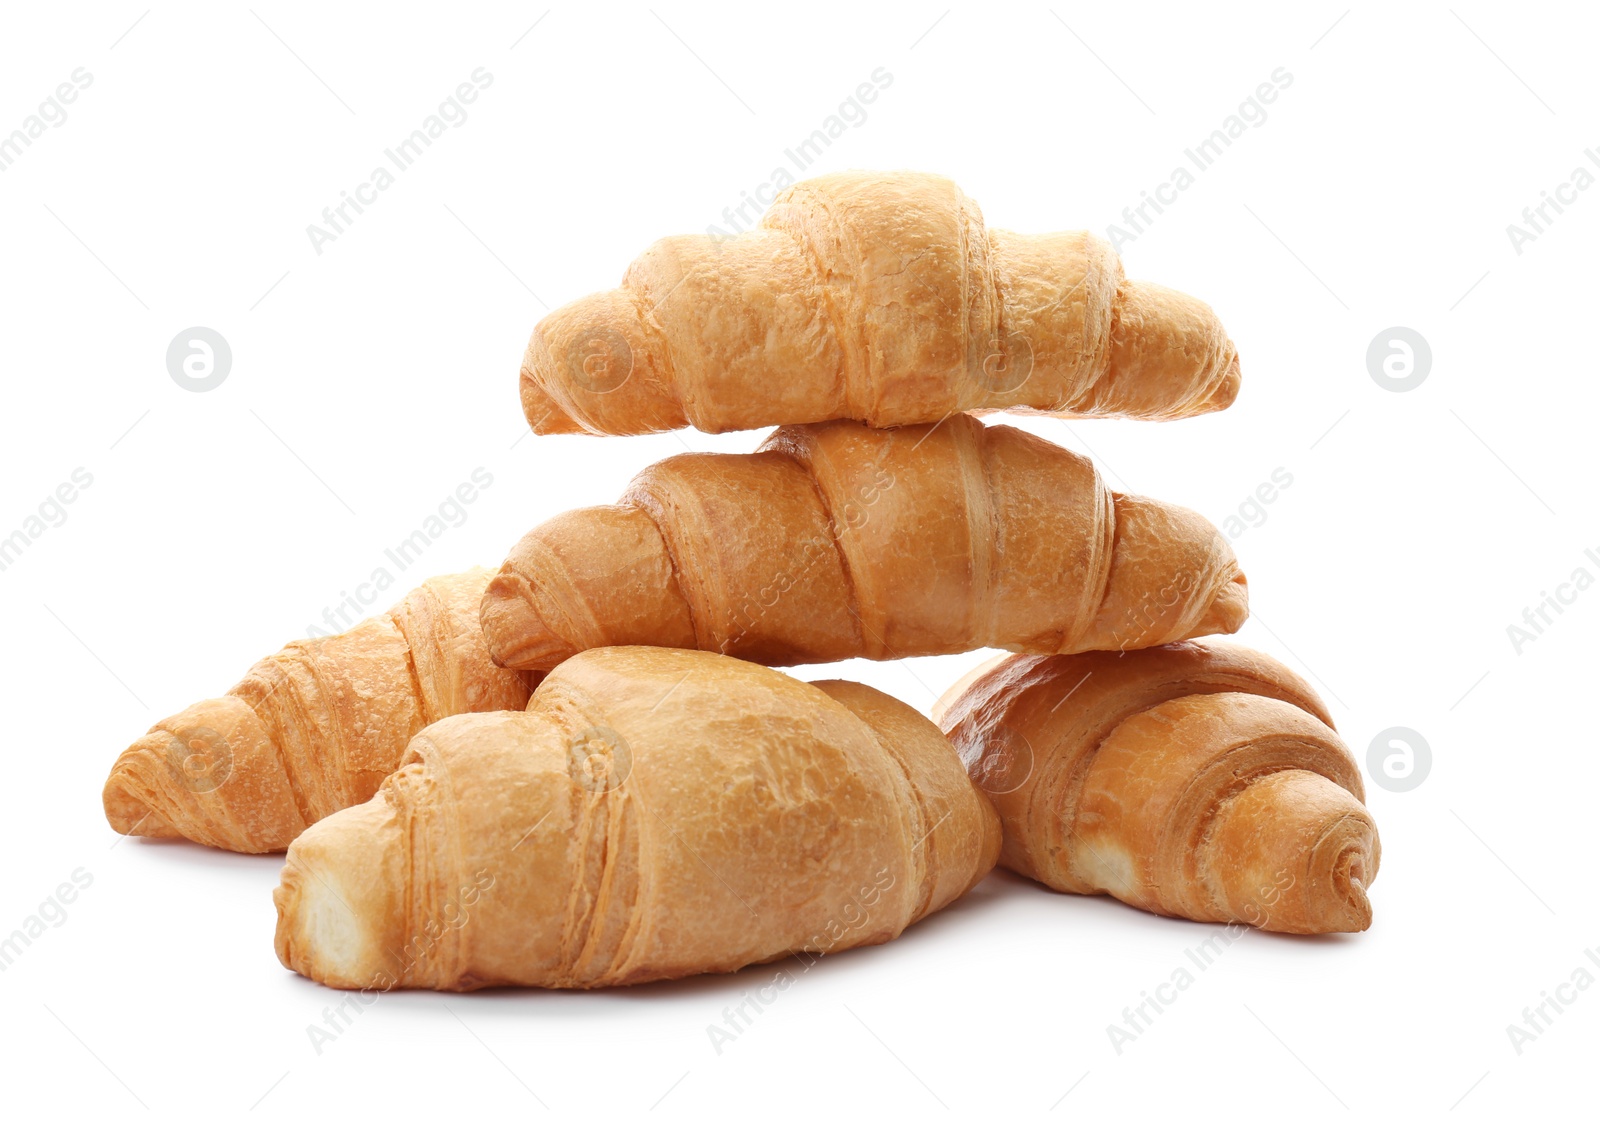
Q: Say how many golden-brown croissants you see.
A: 5